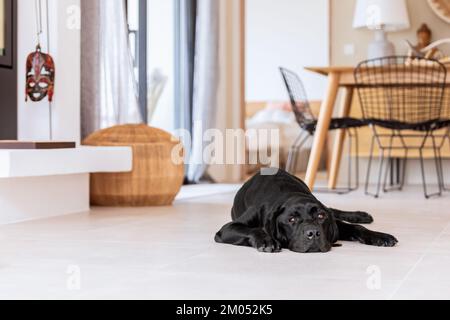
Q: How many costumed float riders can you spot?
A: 0